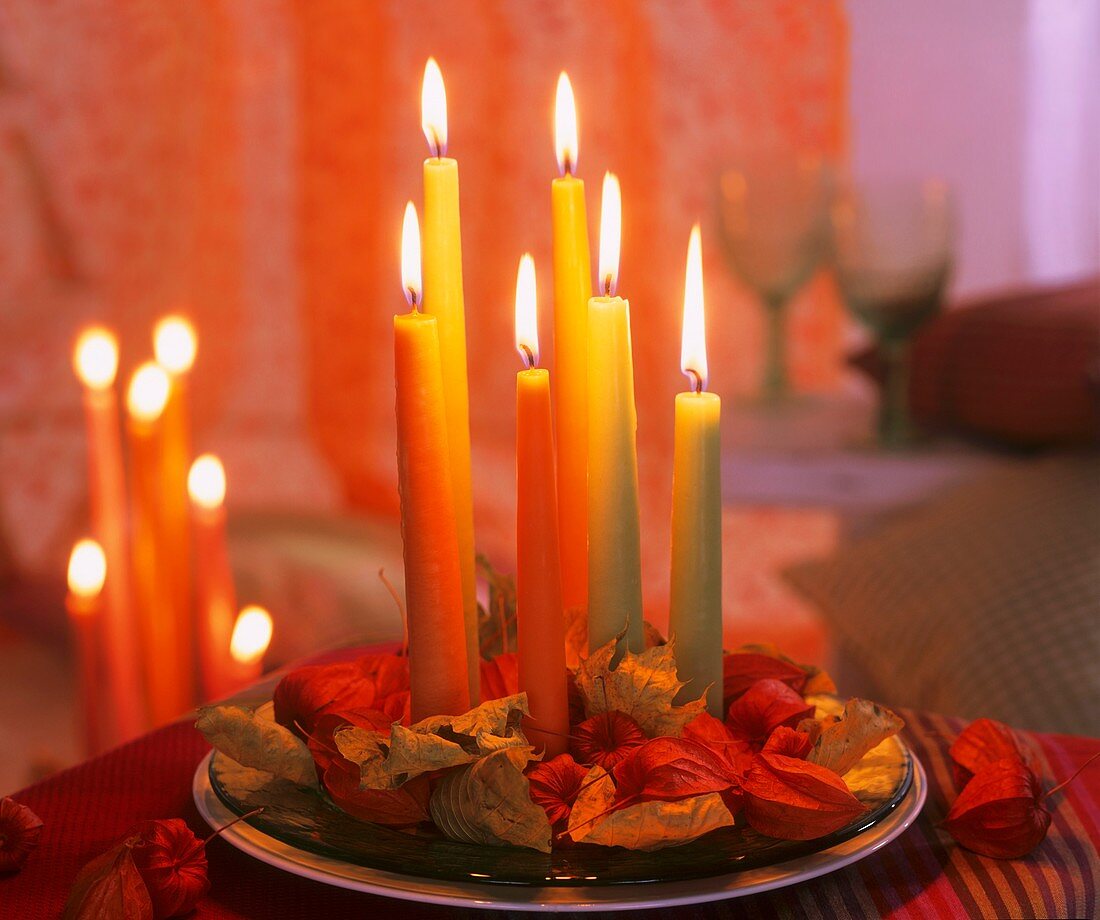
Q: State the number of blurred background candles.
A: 6